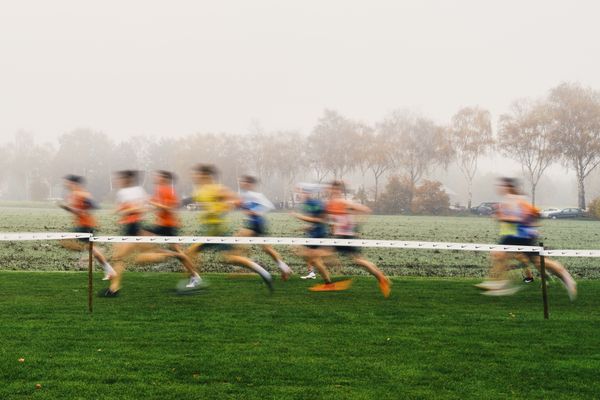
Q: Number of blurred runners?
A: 8